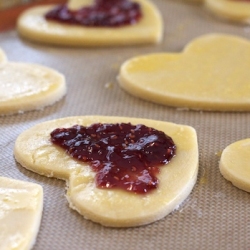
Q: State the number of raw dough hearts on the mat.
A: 7